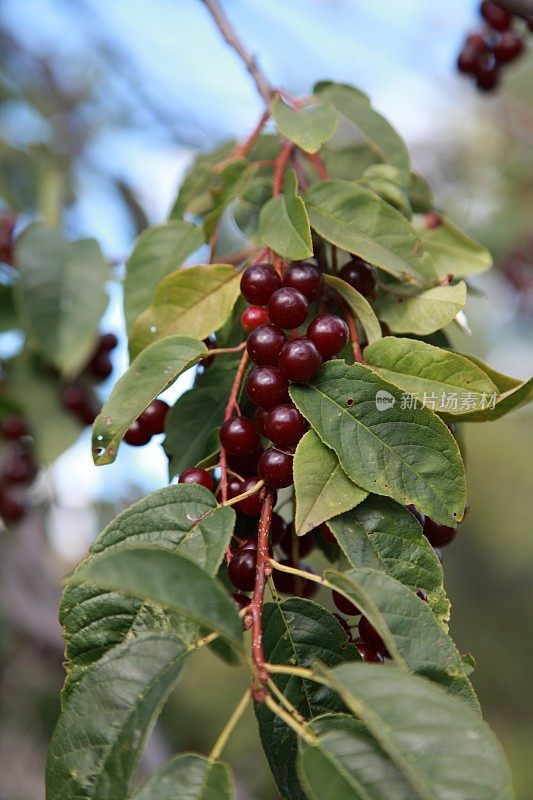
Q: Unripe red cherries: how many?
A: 1